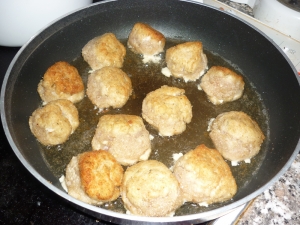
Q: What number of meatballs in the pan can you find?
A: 13